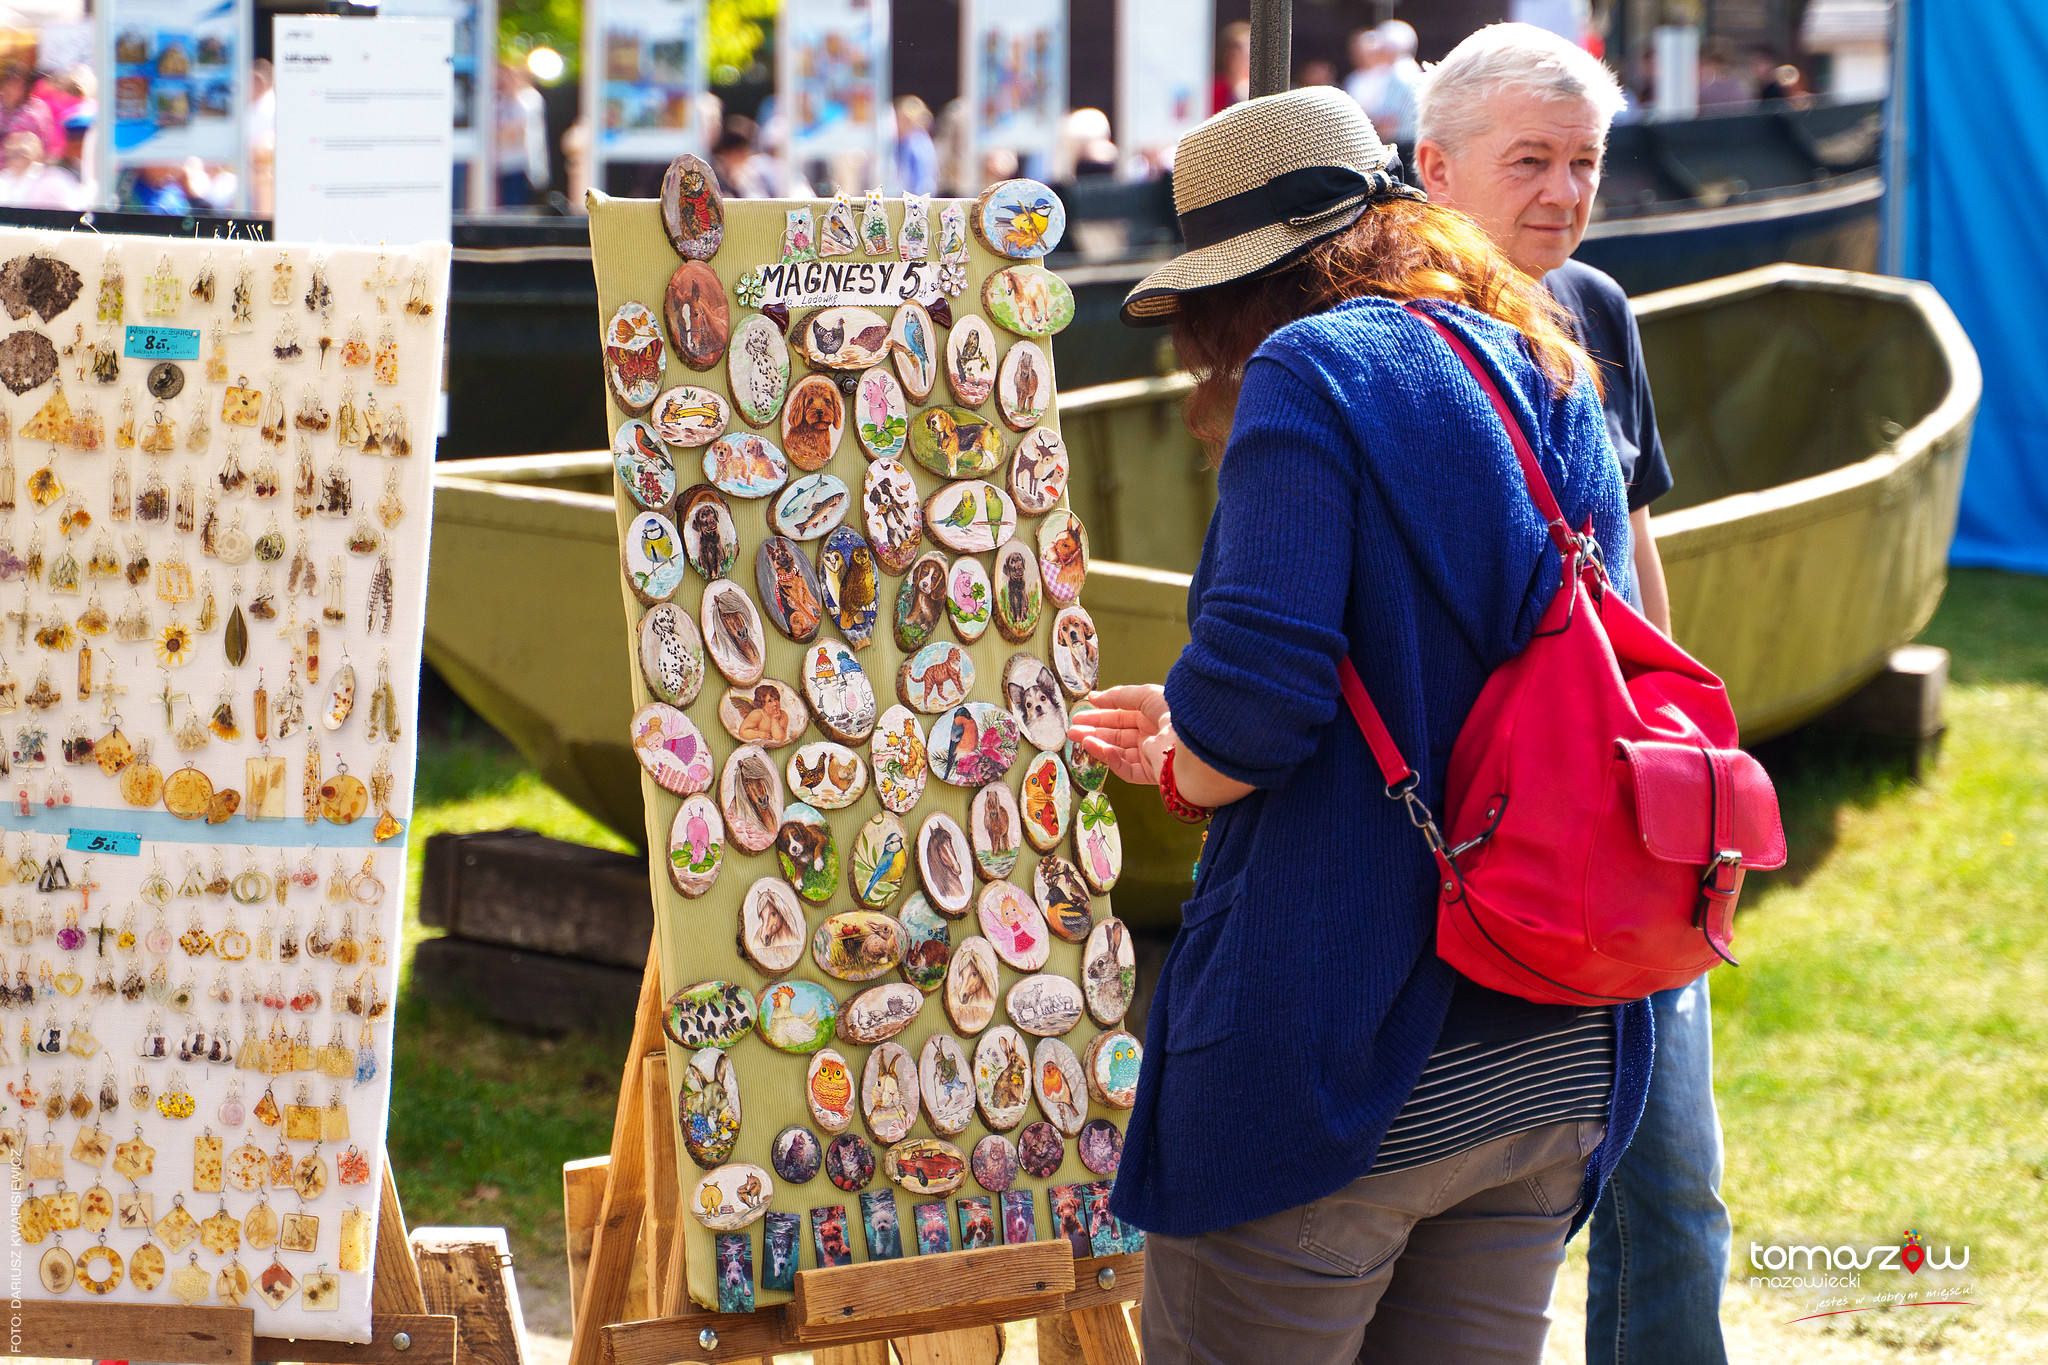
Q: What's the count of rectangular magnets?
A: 10